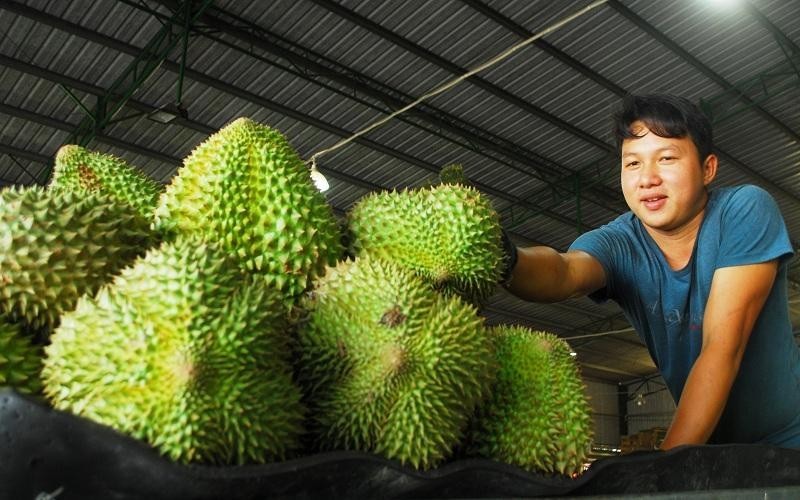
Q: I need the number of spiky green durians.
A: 8